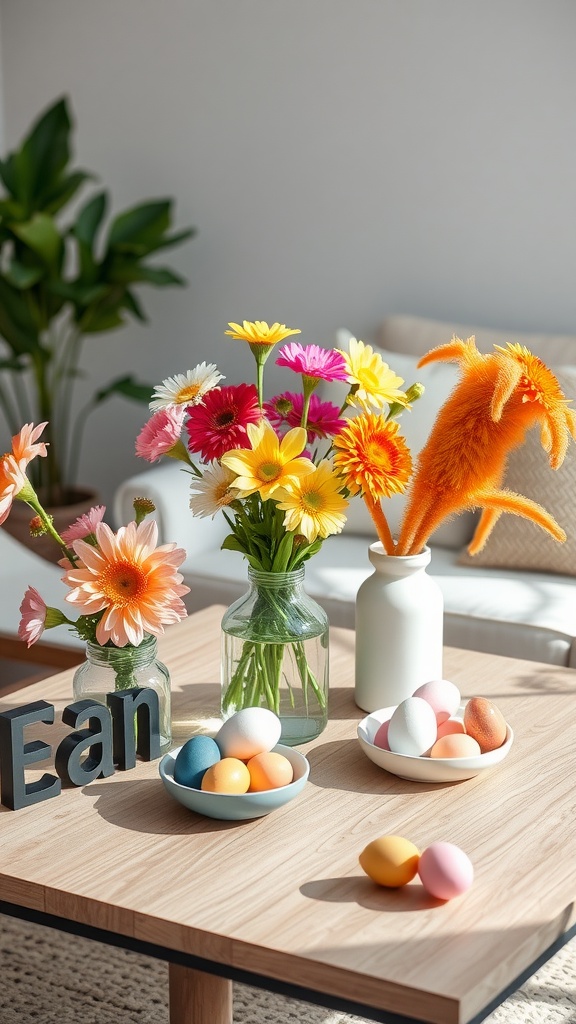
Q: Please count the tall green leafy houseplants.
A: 1